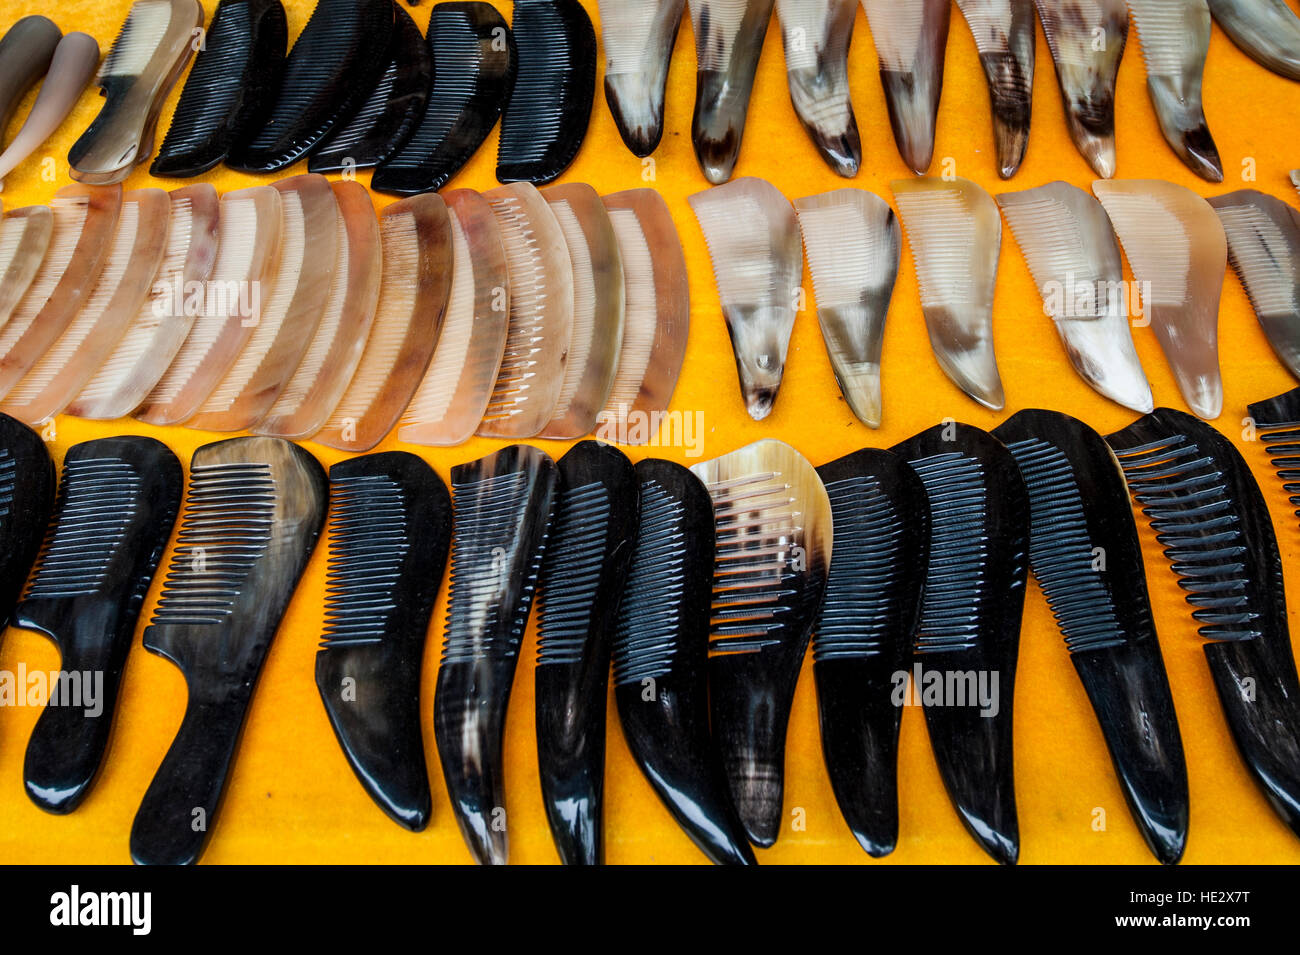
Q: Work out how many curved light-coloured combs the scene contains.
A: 12